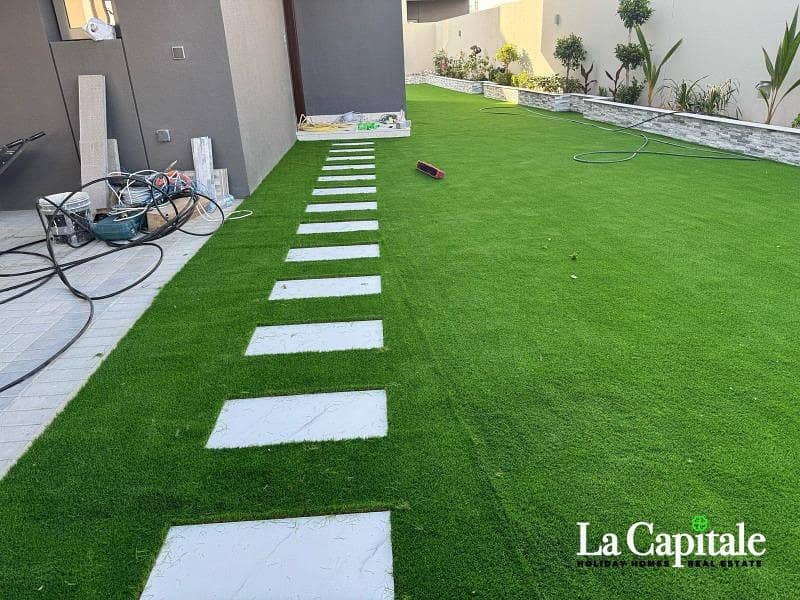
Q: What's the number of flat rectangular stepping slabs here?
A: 13